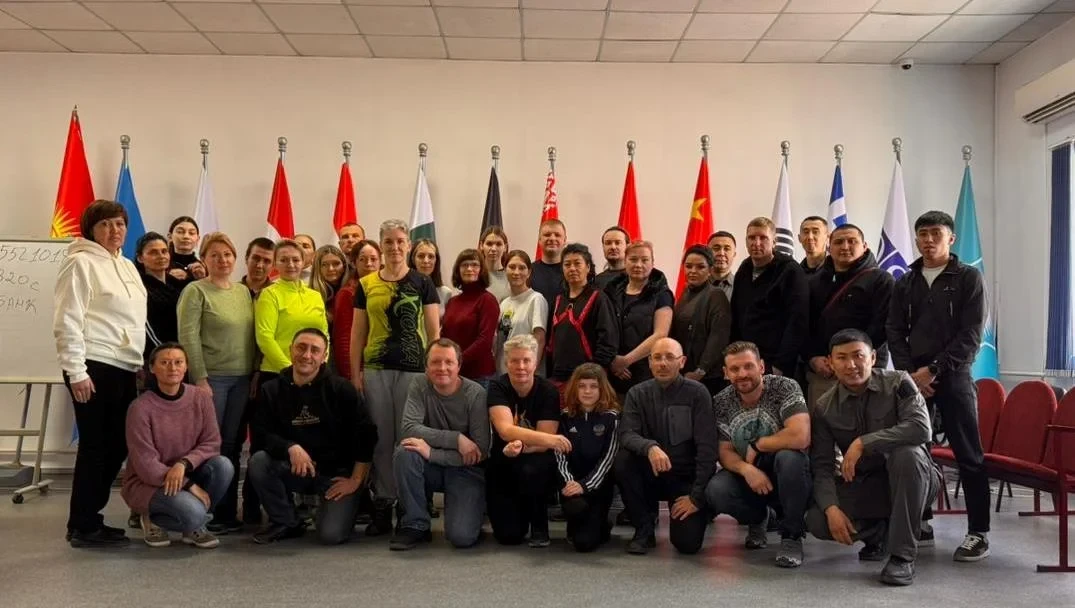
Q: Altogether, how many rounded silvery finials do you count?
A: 13